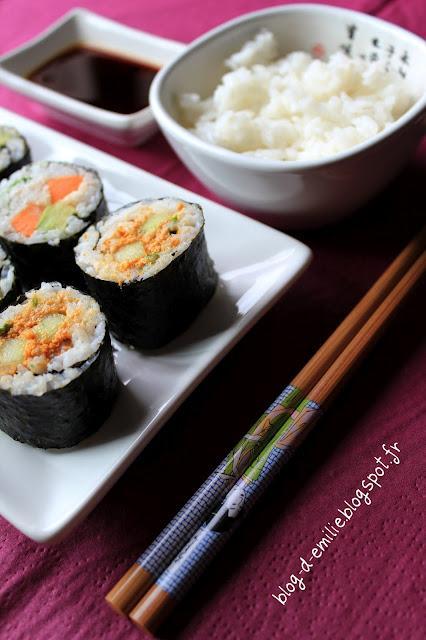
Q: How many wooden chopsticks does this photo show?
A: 2